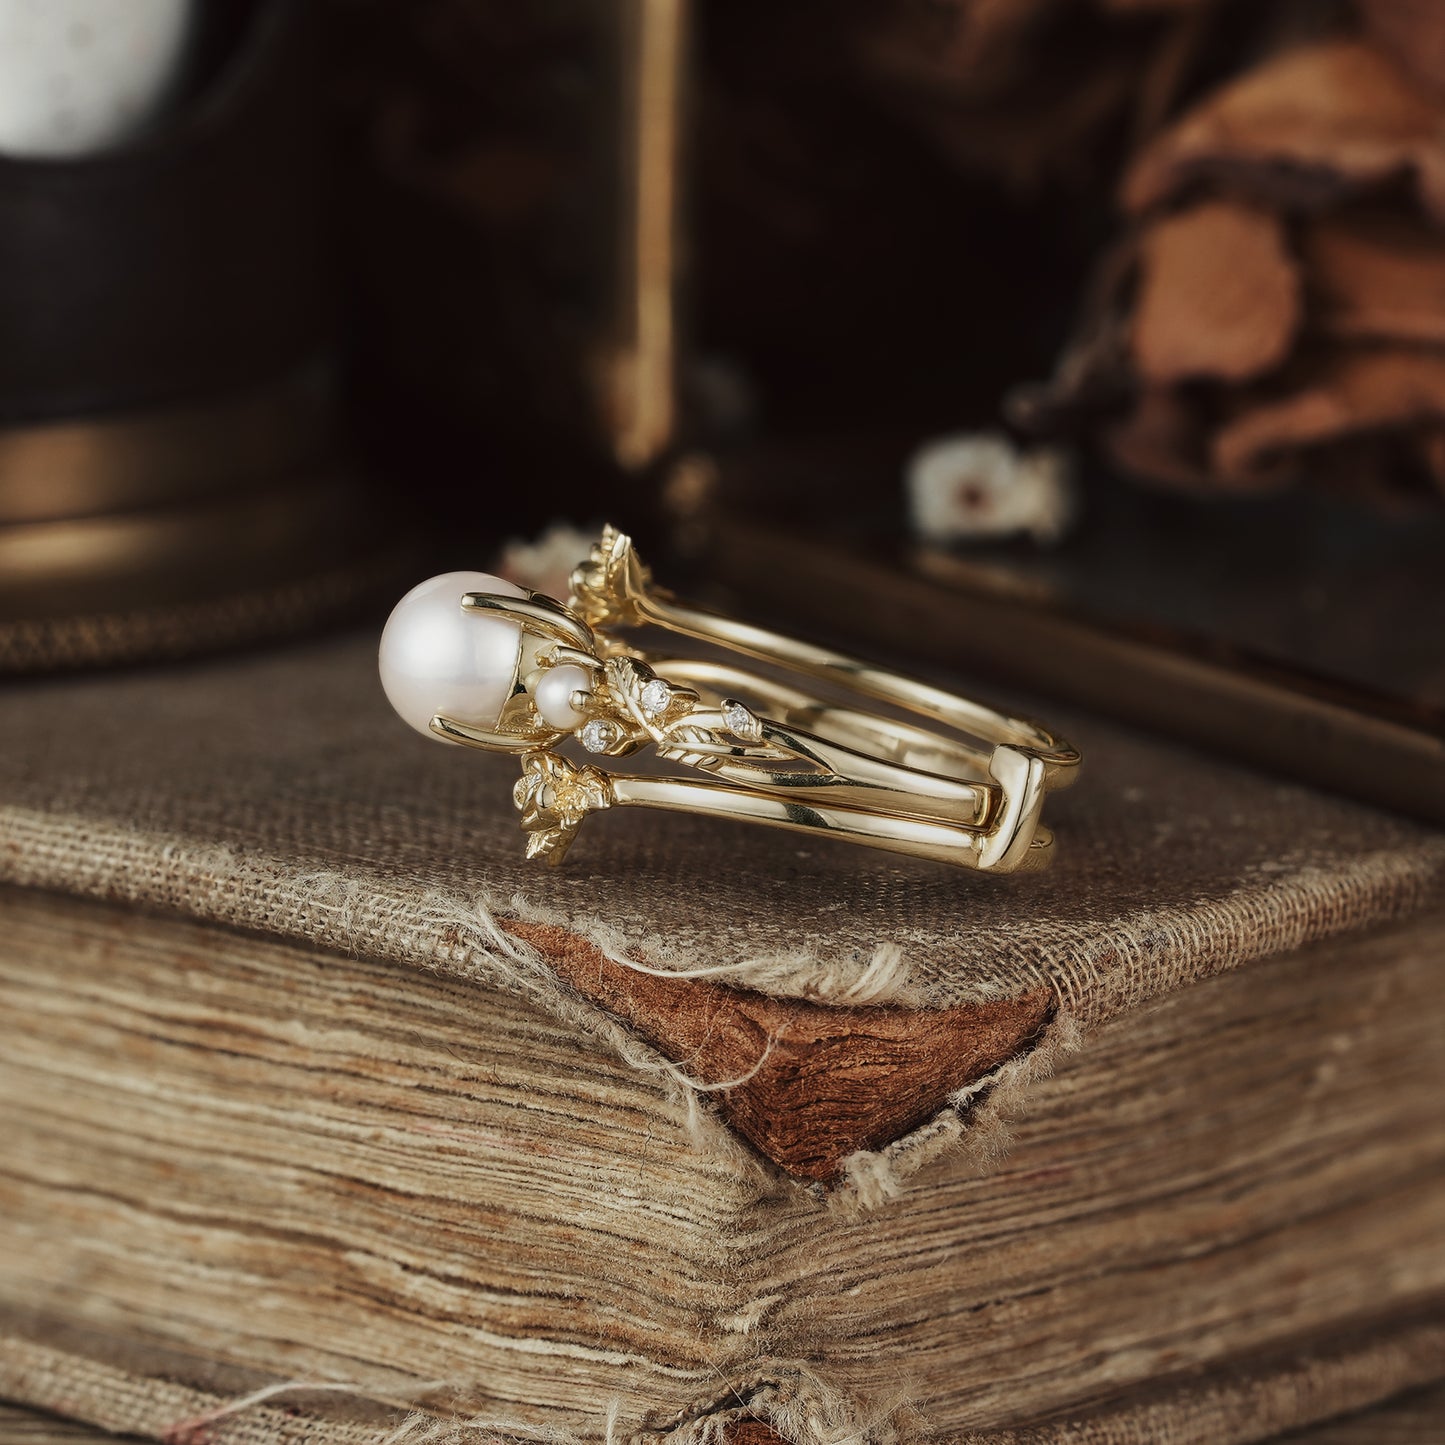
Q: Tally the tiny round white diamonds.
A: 3